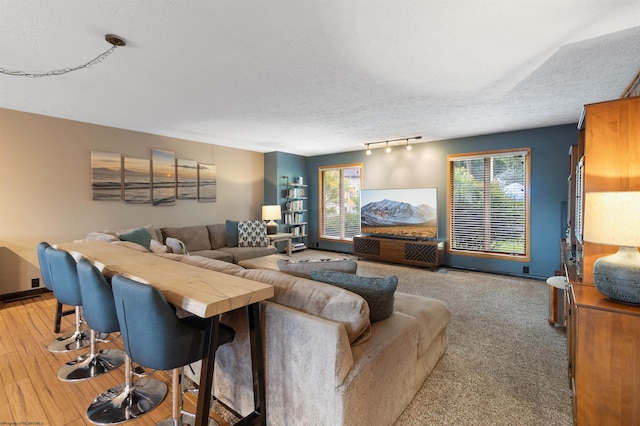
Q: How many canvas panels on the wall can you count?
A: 5